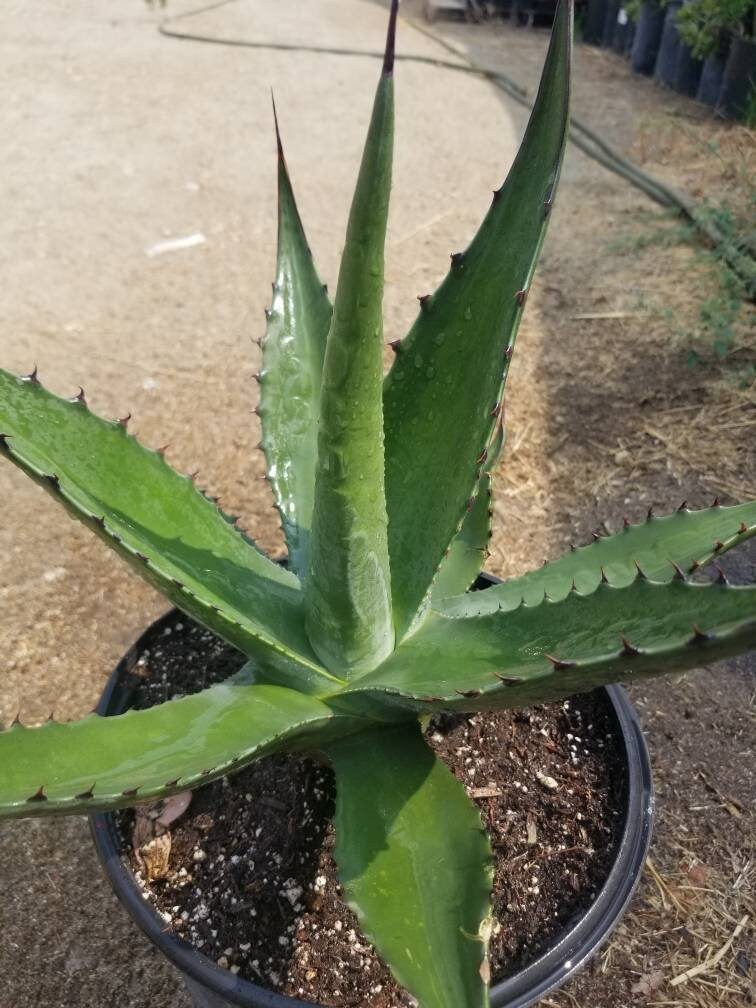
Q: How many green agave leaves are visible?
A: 9